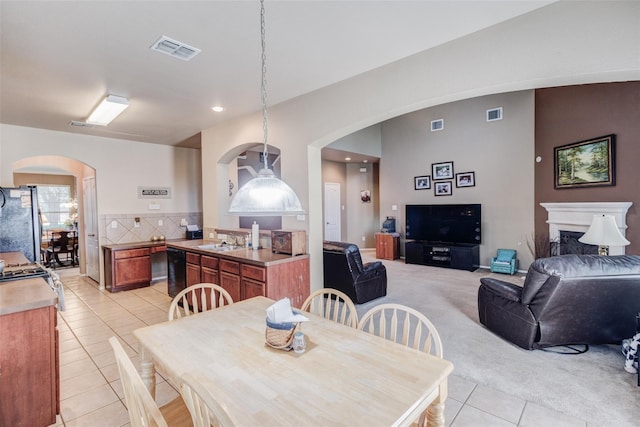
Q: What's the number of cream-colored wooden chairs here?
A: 5